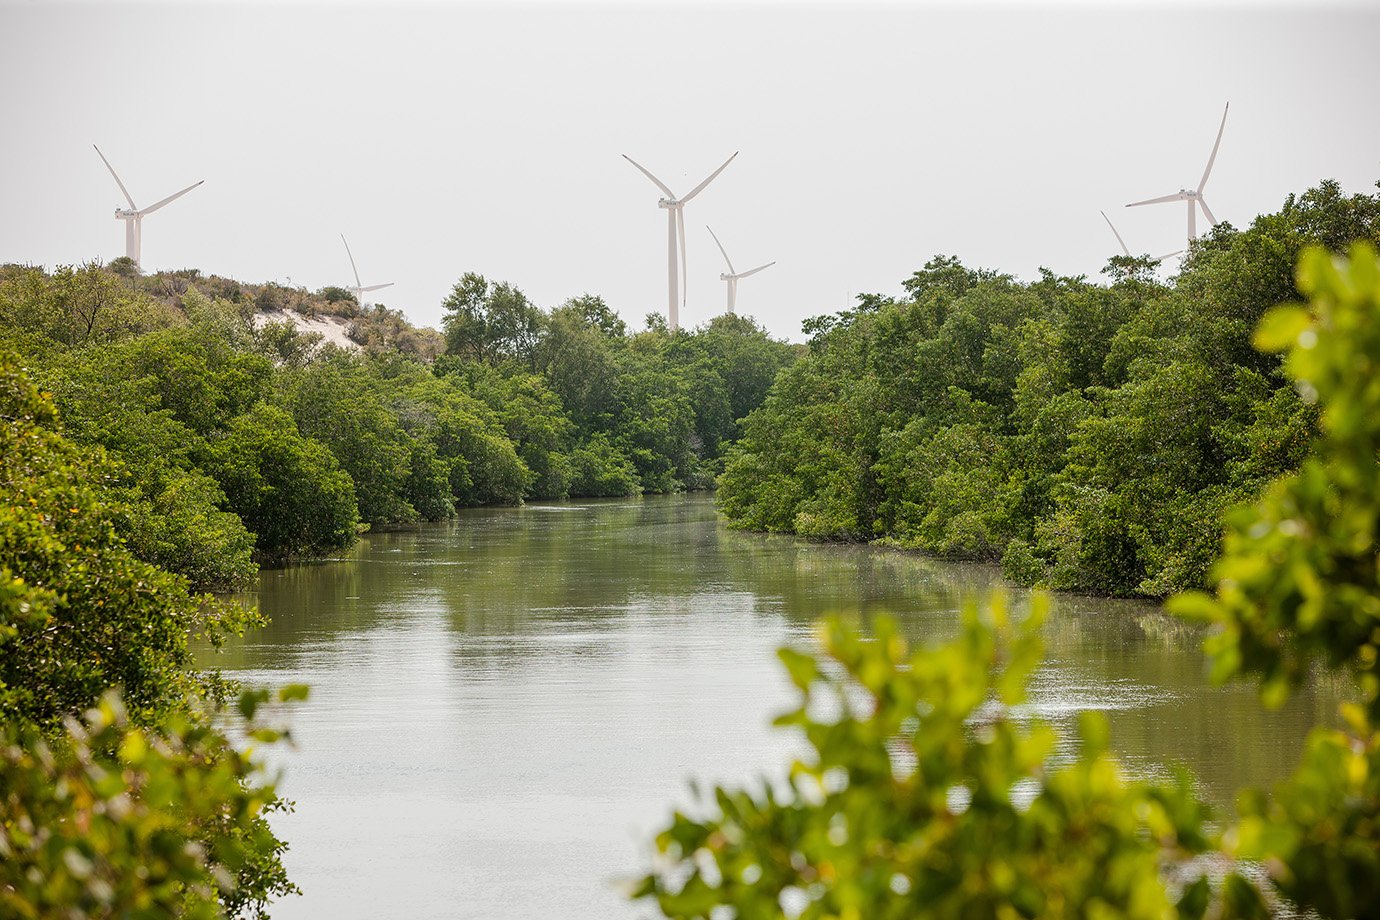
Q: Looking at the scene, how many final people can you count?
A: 0